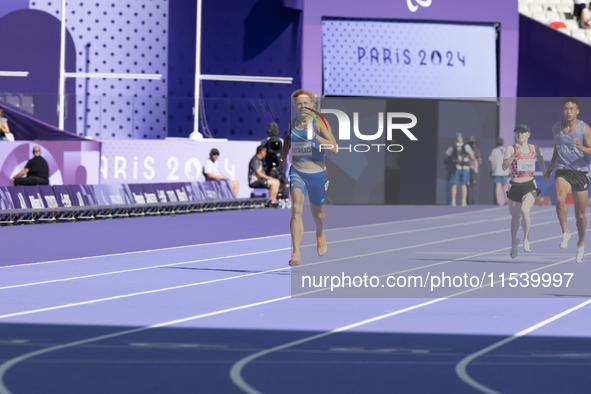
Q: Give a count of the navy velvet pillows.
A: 0